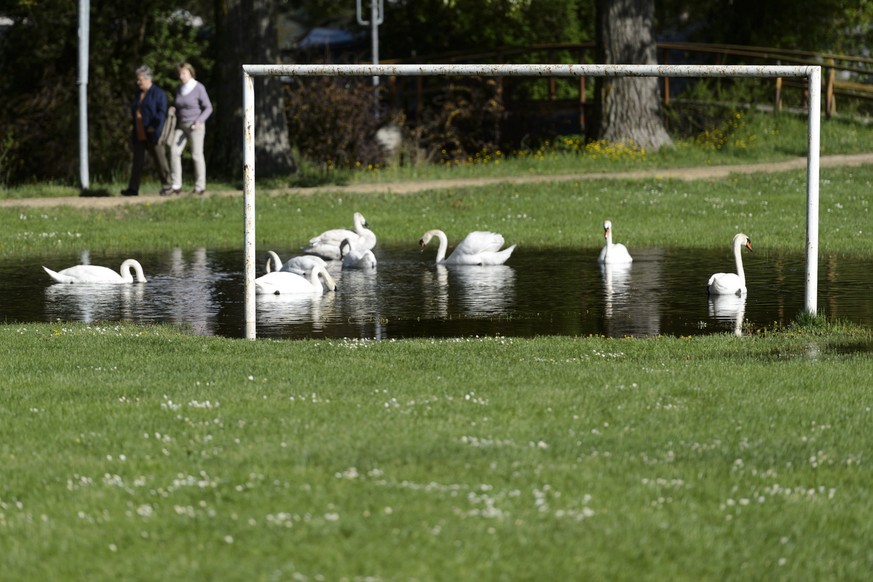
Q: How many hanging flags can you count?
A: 0